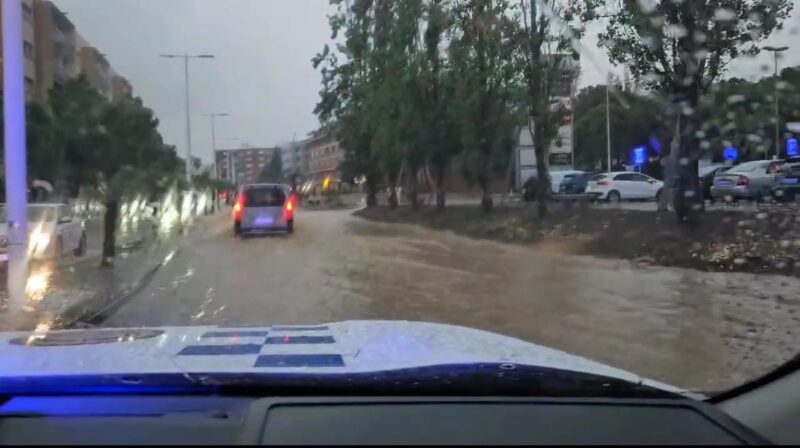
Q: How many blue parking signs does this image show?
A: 3